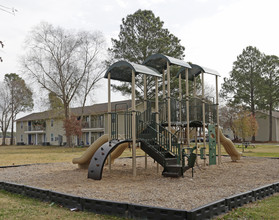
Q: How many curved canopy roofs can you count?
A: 3